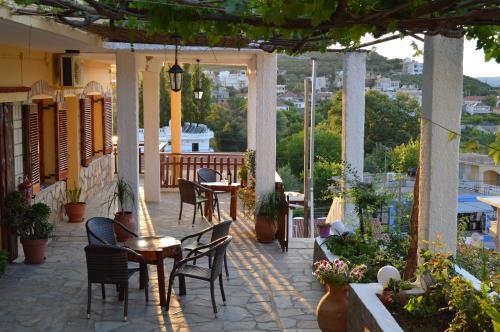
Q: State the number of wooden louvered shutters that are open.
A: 4